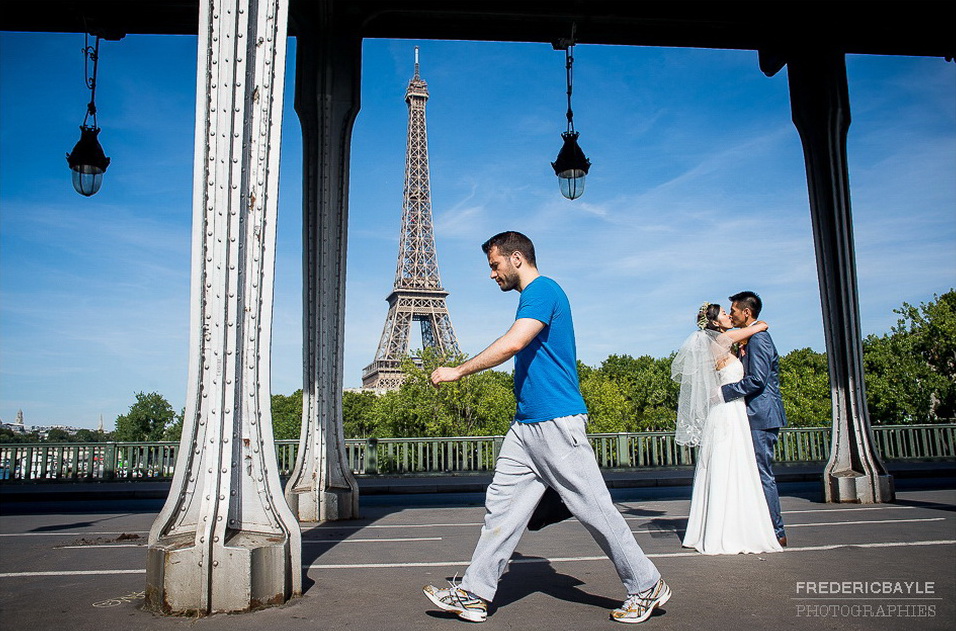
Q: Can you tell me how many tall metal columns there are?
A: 3